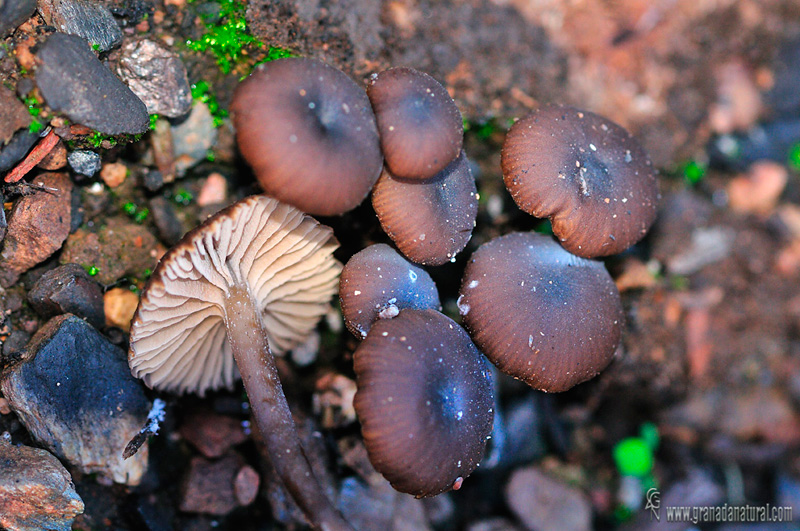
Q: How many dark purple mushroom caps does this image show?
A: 7